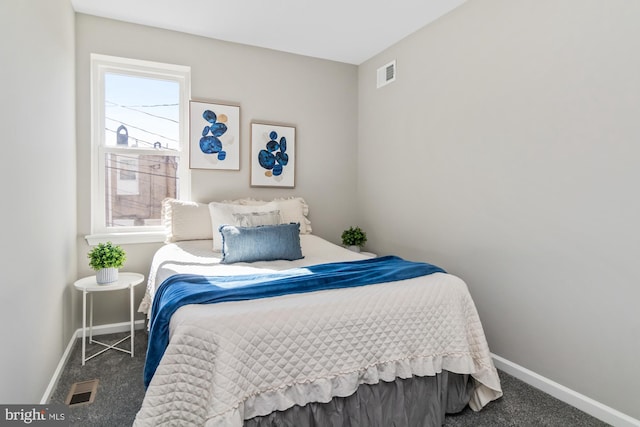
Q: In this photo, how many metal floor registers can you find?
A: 1